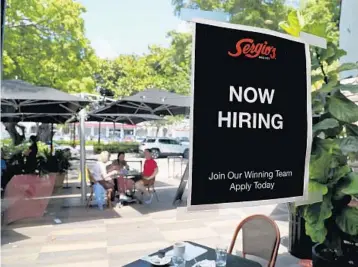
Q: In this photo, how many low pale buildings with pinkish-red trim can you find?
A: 1